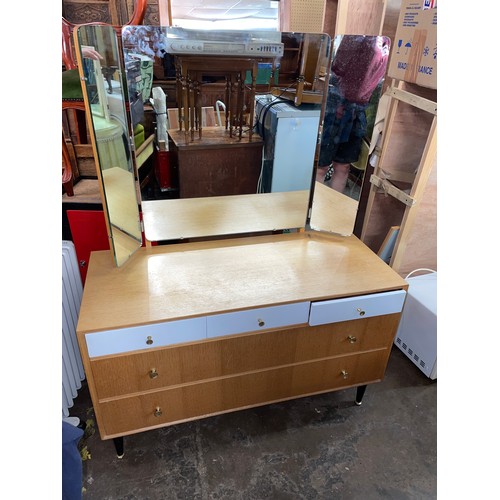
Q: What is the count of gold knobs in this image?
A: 7